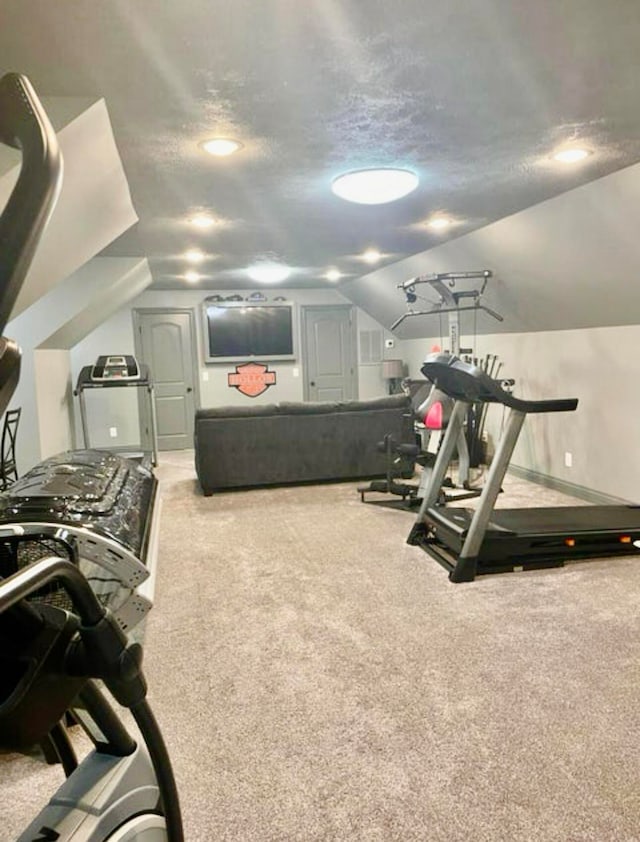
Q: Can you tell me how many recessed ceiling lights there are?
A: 8